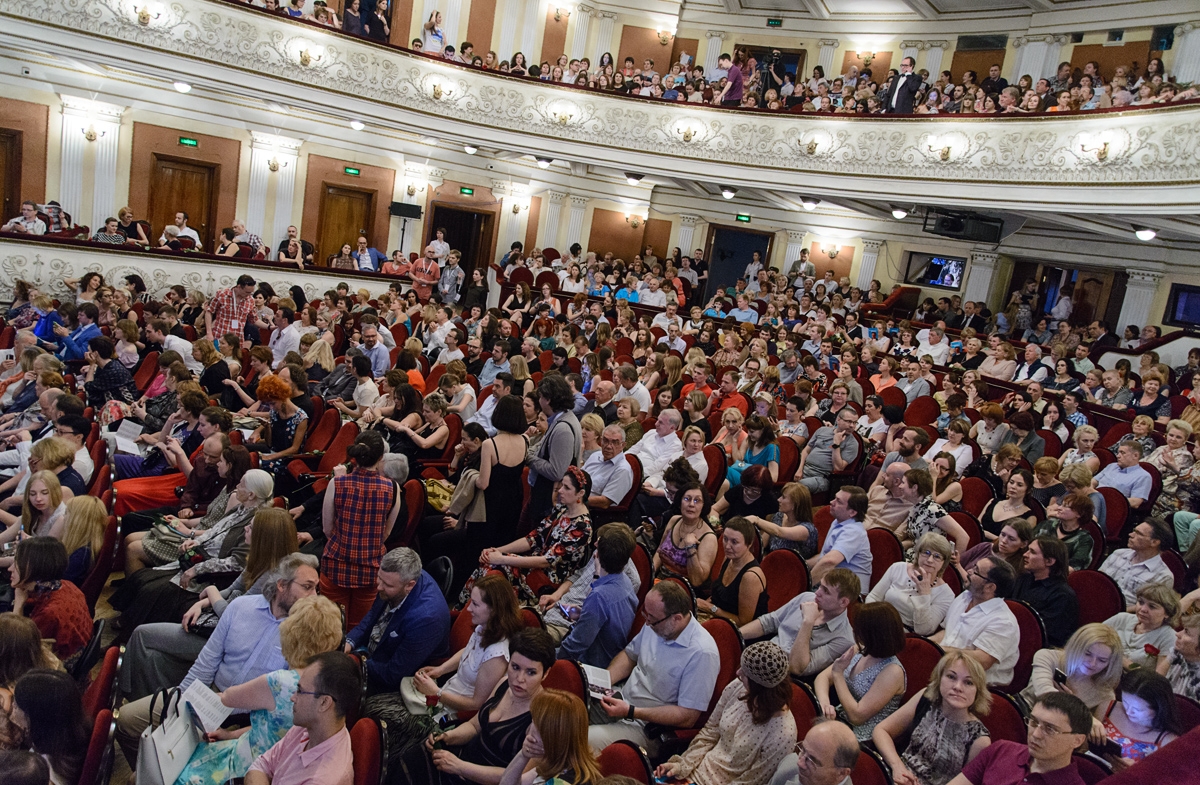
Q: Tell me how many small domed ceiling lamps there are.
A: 9